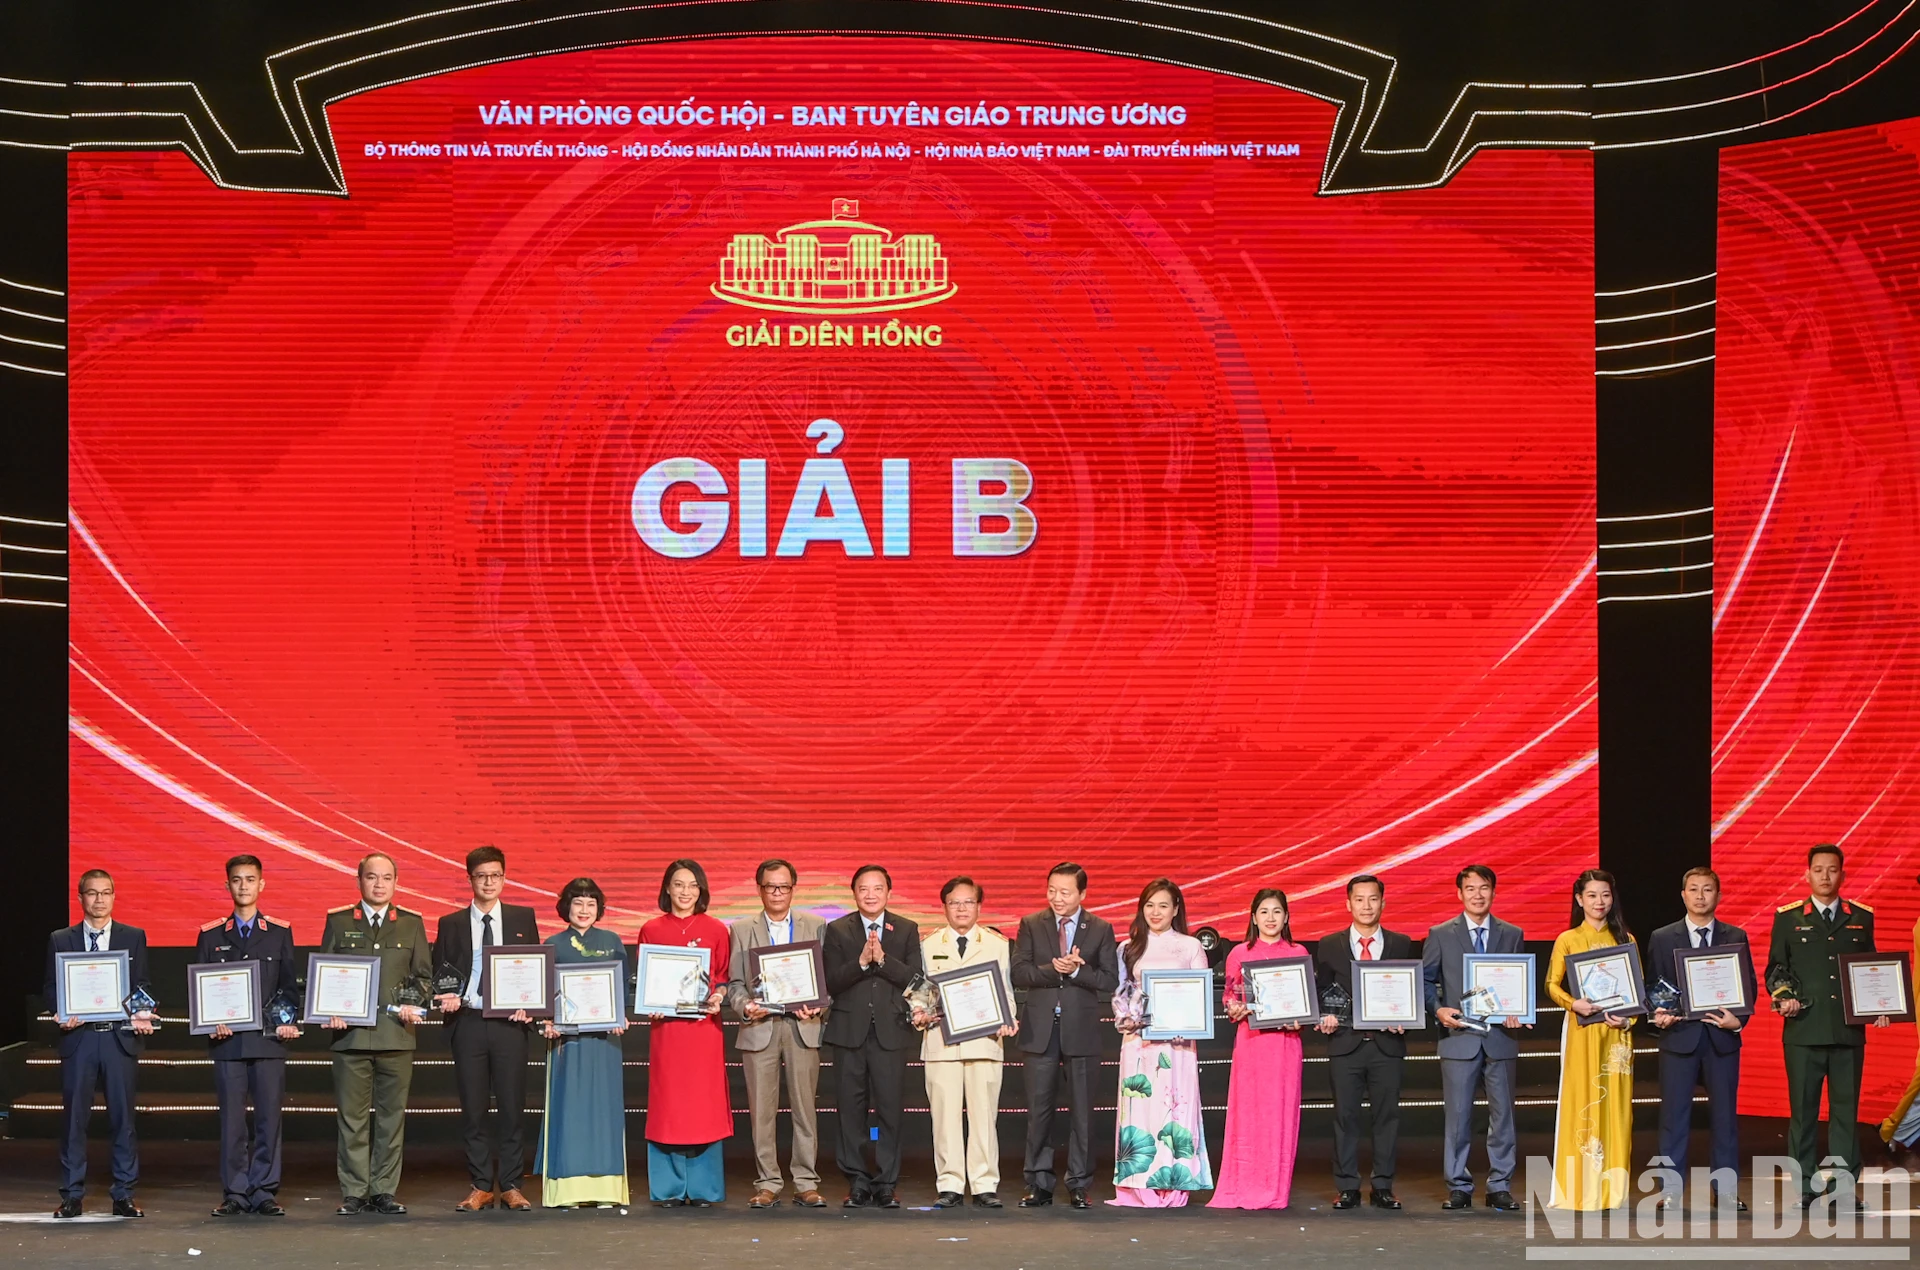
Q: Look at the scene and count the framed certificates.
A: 15